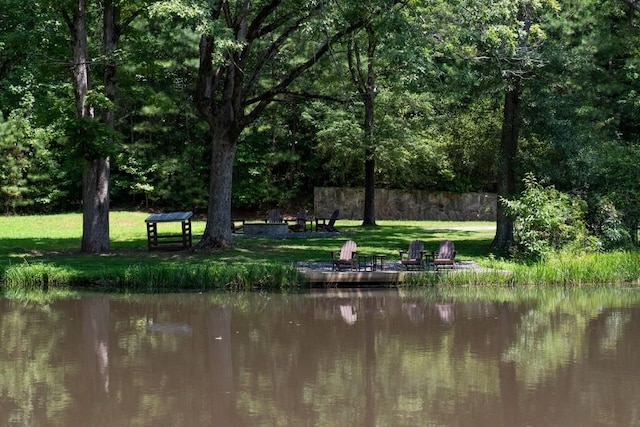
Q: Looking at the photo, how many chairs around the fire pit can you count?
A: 4